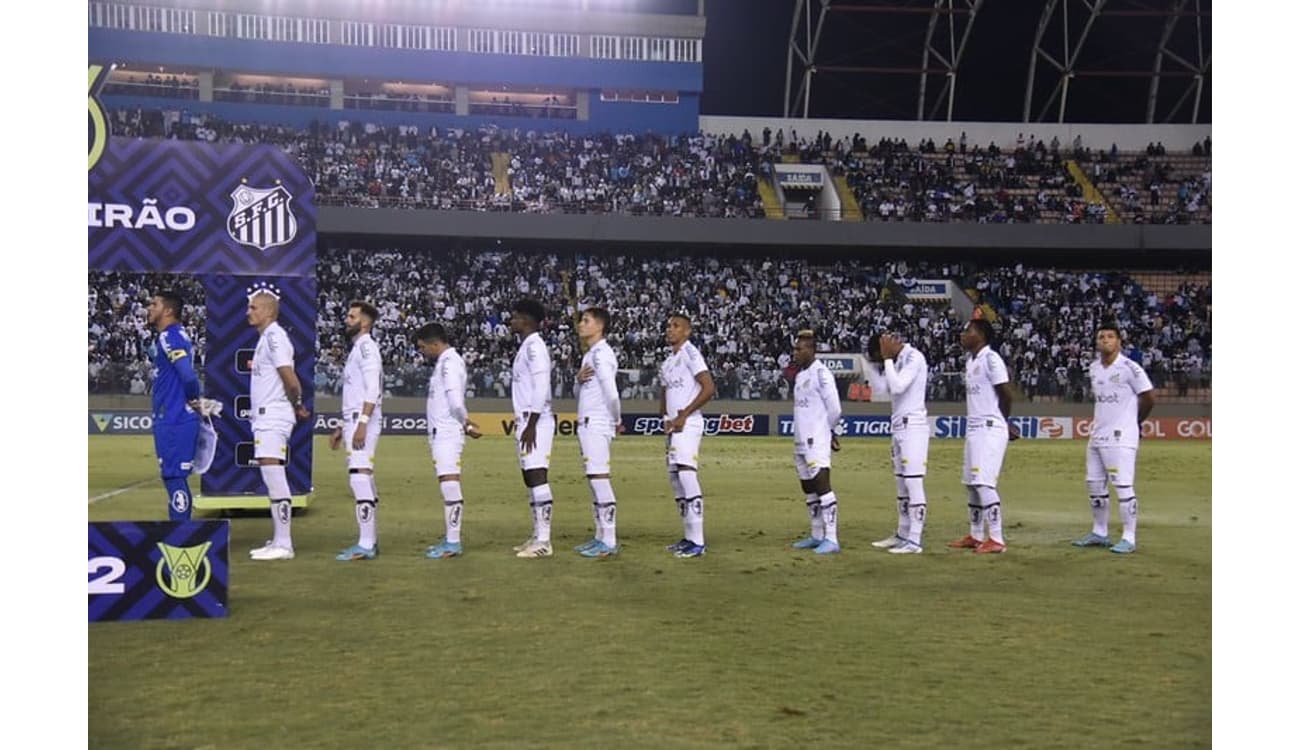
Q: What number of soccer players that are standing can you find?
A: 11